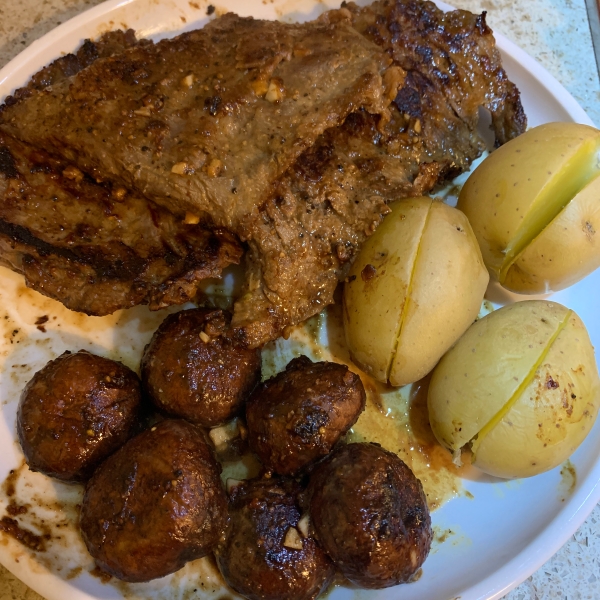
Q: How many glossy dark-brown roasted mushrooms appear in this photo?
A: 6